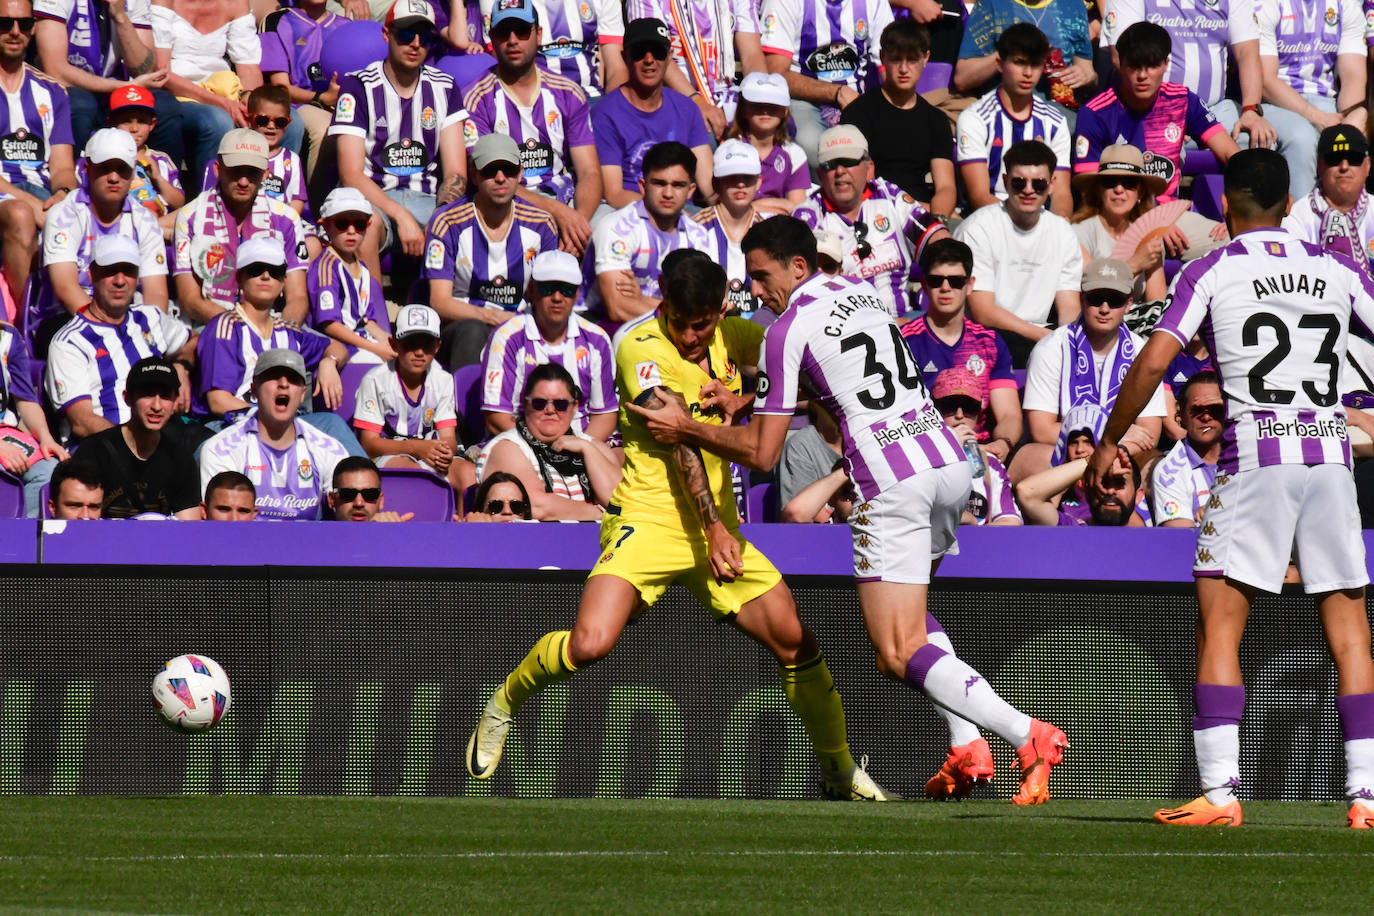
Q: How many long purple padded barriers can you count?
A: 1